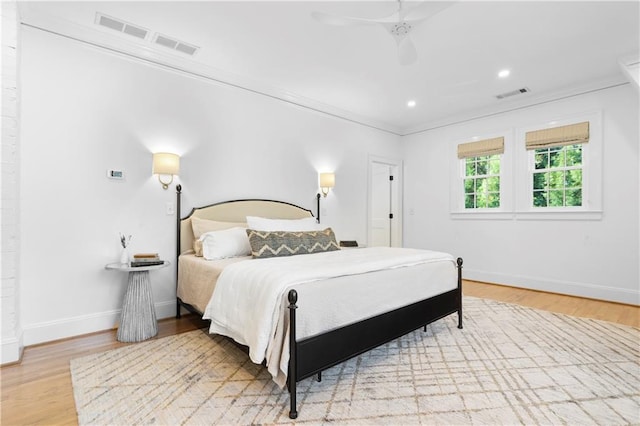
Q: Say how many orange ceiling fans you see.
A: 0